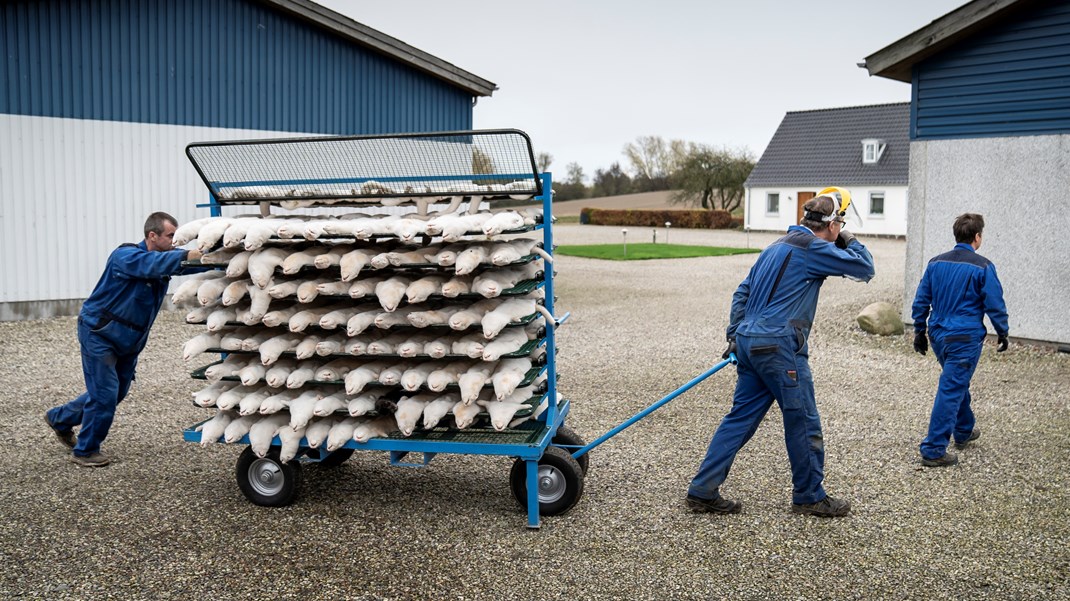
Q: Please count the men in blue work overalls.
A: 3